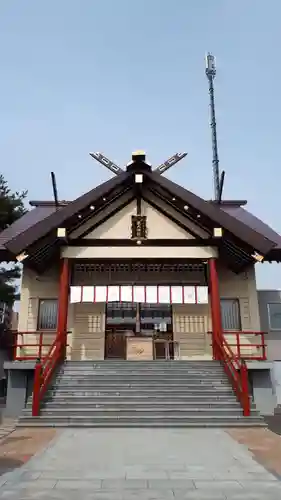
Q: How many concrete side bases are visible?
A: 2